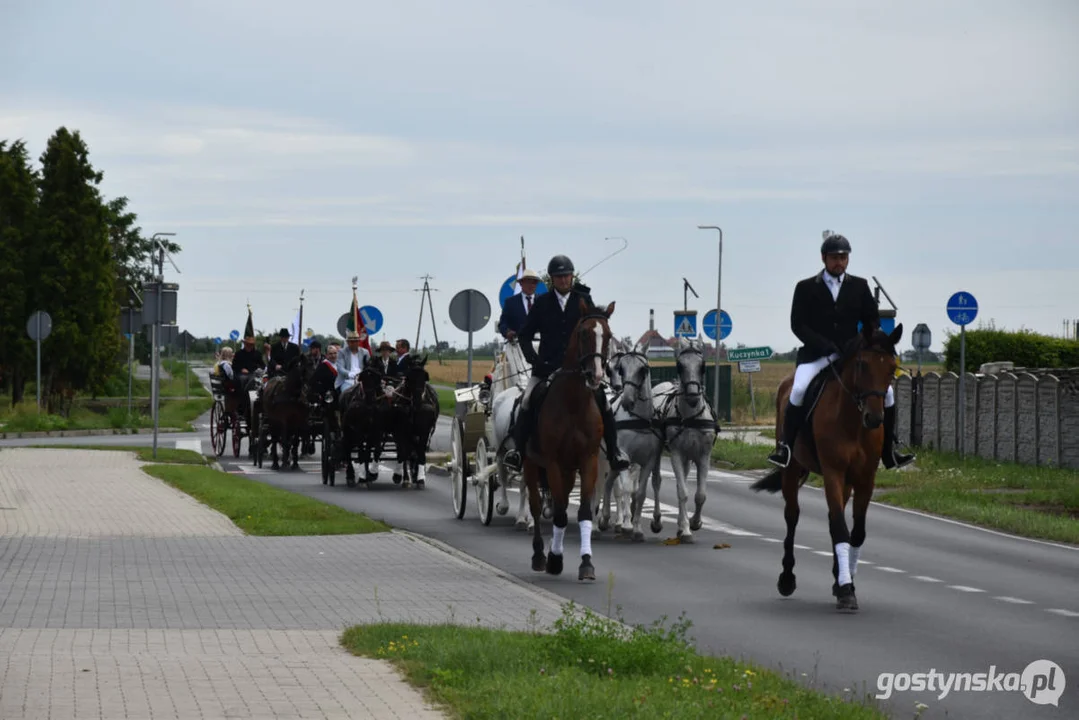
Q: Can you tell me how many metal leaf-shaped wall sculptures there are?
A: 0